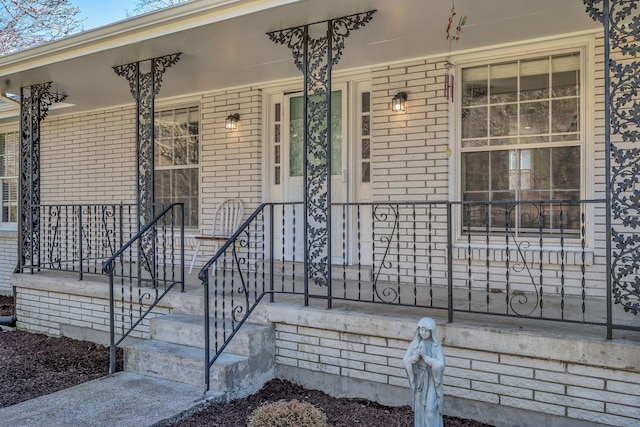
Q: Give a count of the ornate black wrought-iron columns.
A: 4